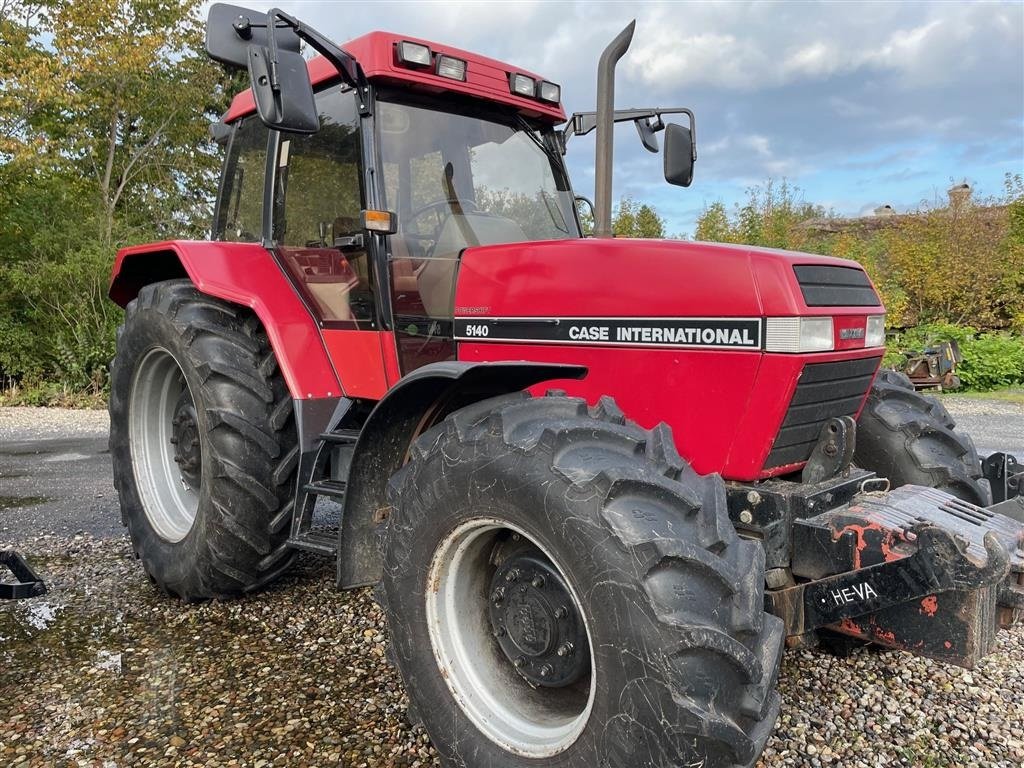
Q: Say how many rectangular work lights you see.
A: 4